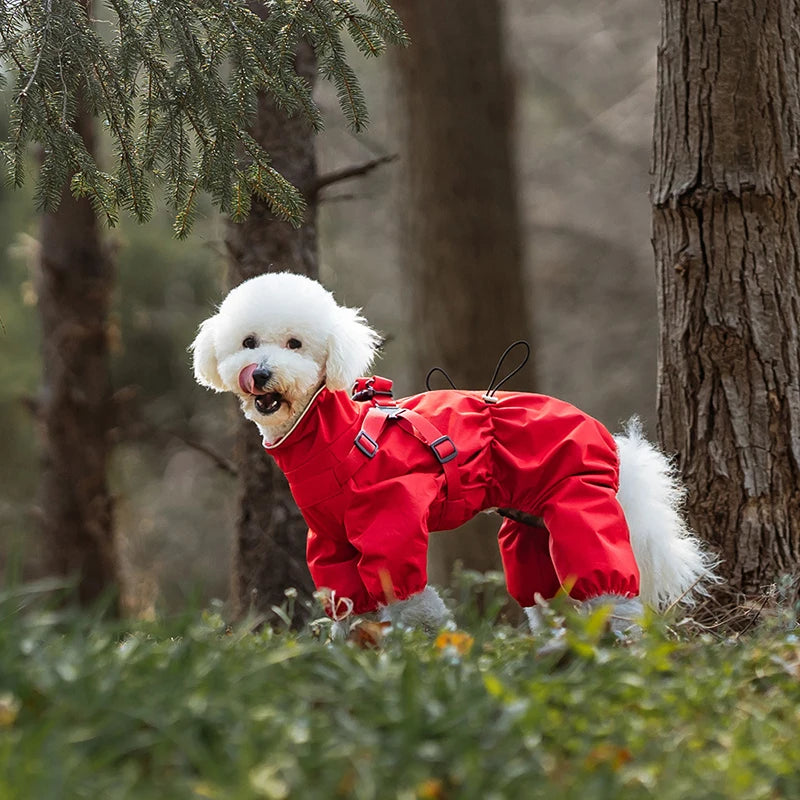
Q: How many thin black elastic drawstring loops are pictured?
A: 2